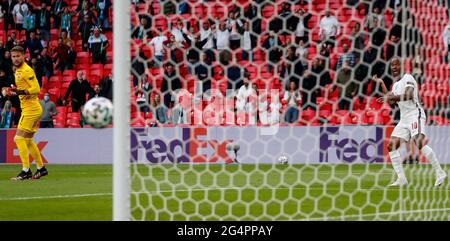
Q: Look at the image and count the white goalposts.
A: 1